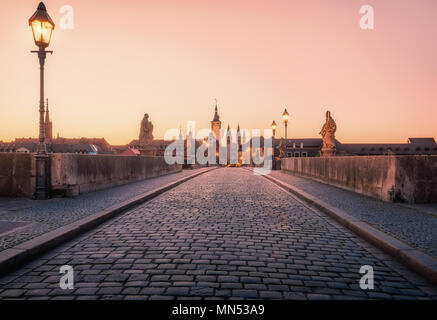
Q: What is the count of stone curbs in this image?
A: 2